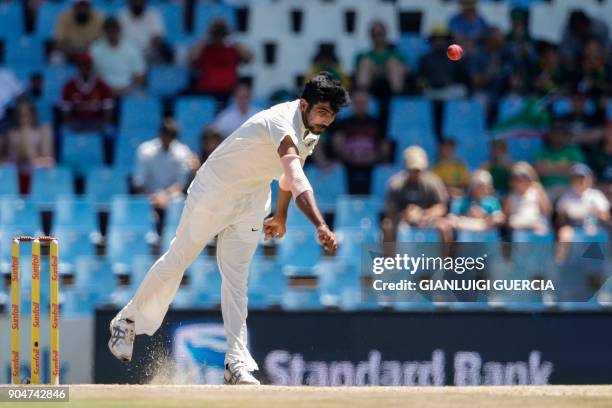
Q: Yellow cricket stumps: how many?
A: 3